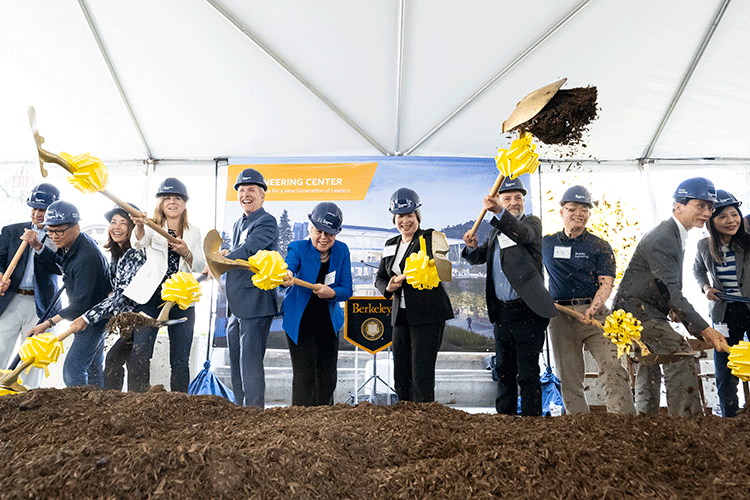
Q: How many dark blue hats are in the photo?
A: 11